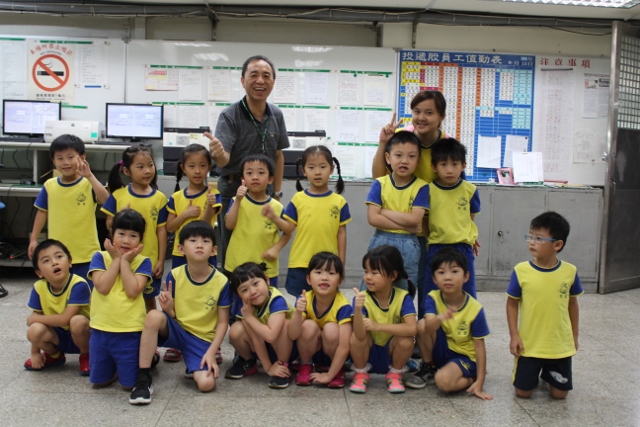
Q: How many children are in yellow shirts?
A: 15